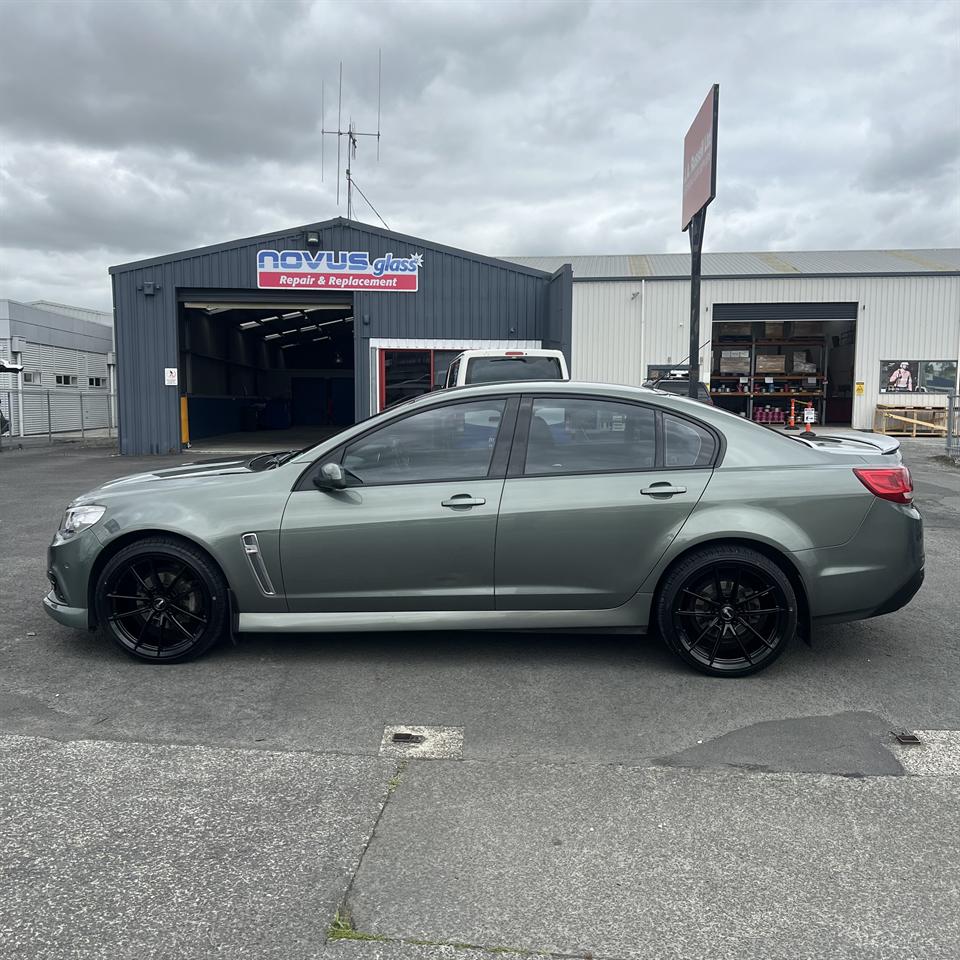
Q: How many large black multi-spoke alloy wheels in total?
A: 2